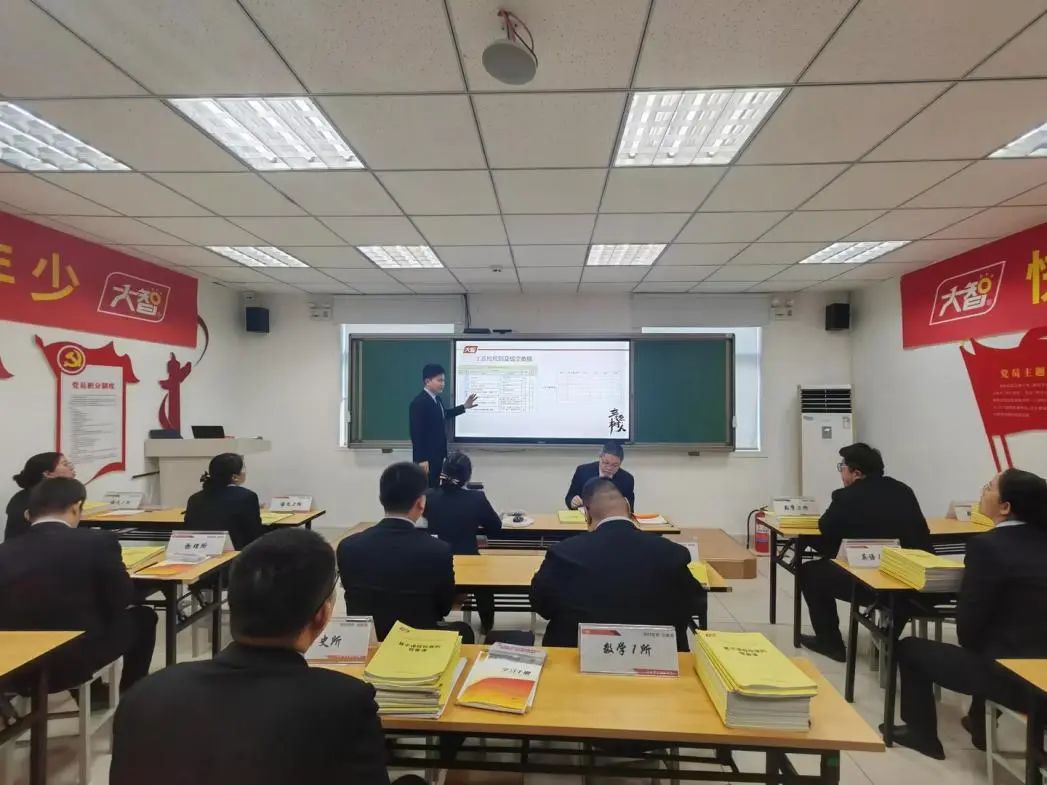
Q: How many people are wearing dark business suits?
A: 11